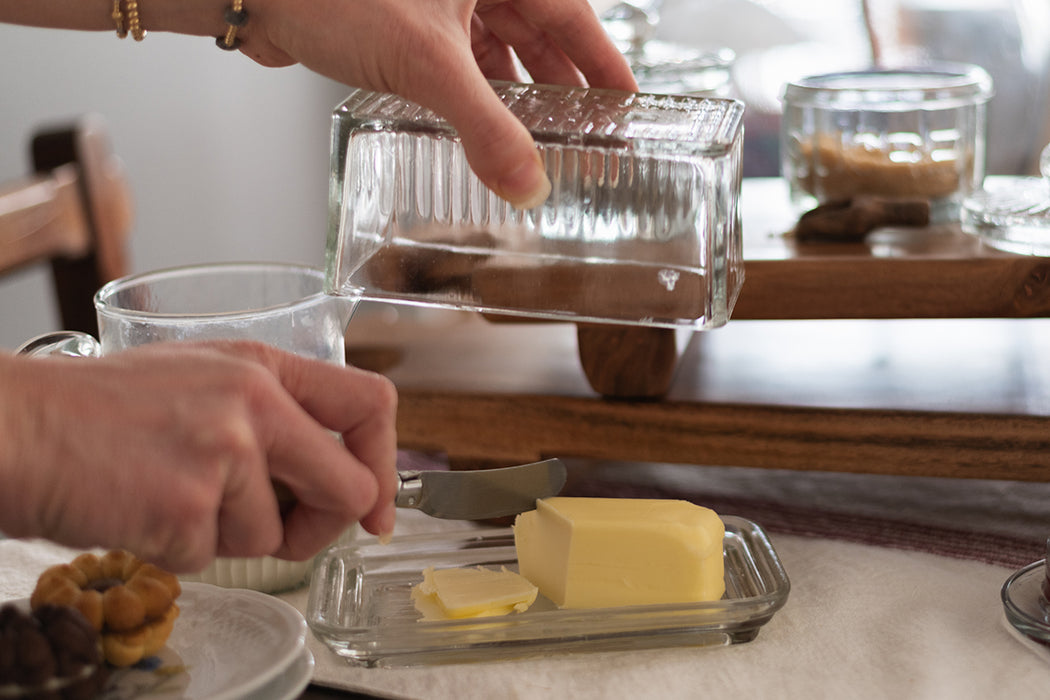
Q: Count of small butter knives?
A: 1